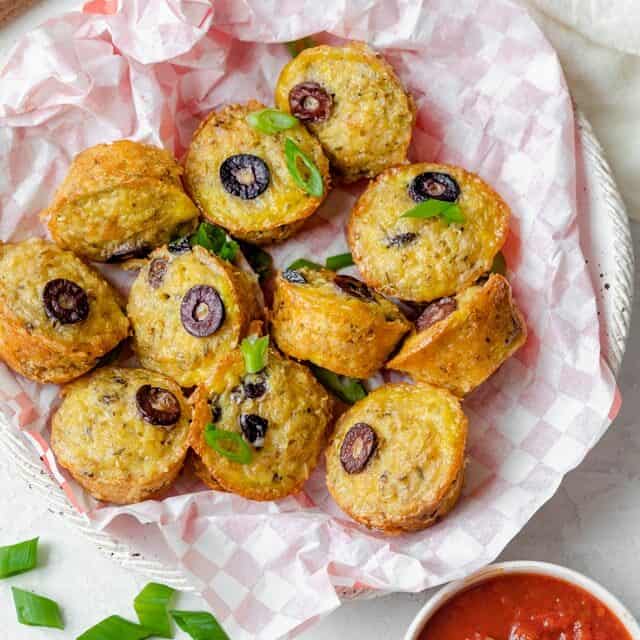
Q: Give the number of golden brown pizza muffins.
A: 11